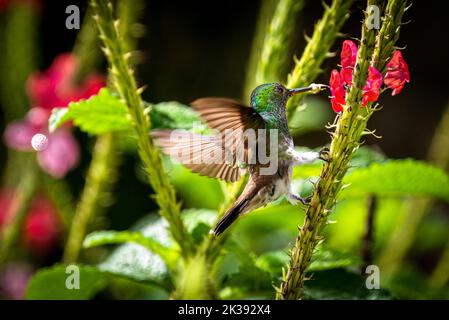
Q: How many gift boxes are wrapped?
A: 0